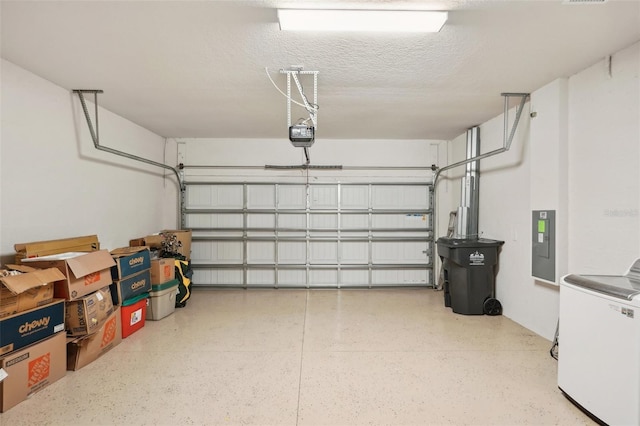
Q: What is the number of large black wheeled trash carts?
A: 1